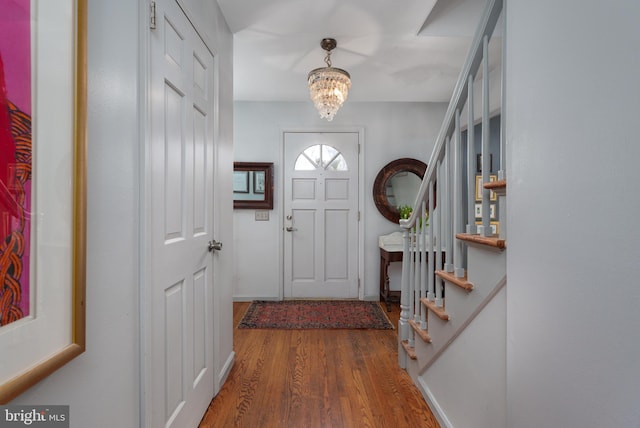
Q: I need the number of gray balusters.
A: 10